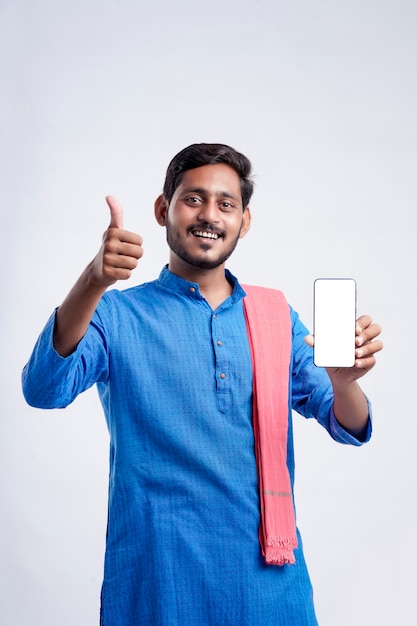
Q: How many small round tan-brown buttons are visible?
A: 4